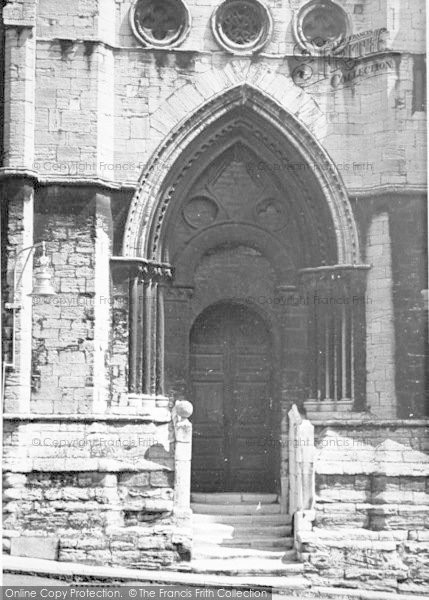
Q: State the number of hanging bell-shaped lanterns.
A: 1